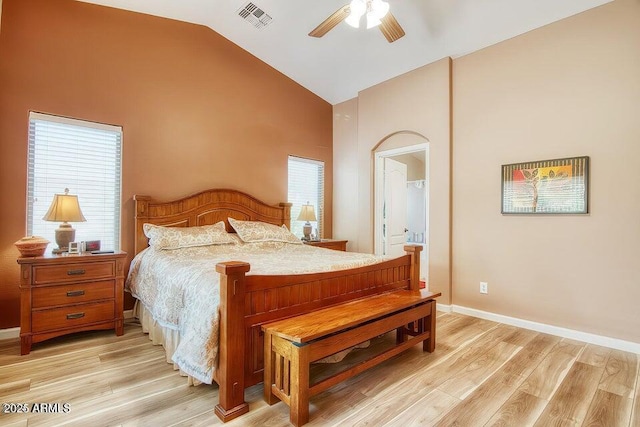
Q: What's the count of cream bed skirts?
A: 1